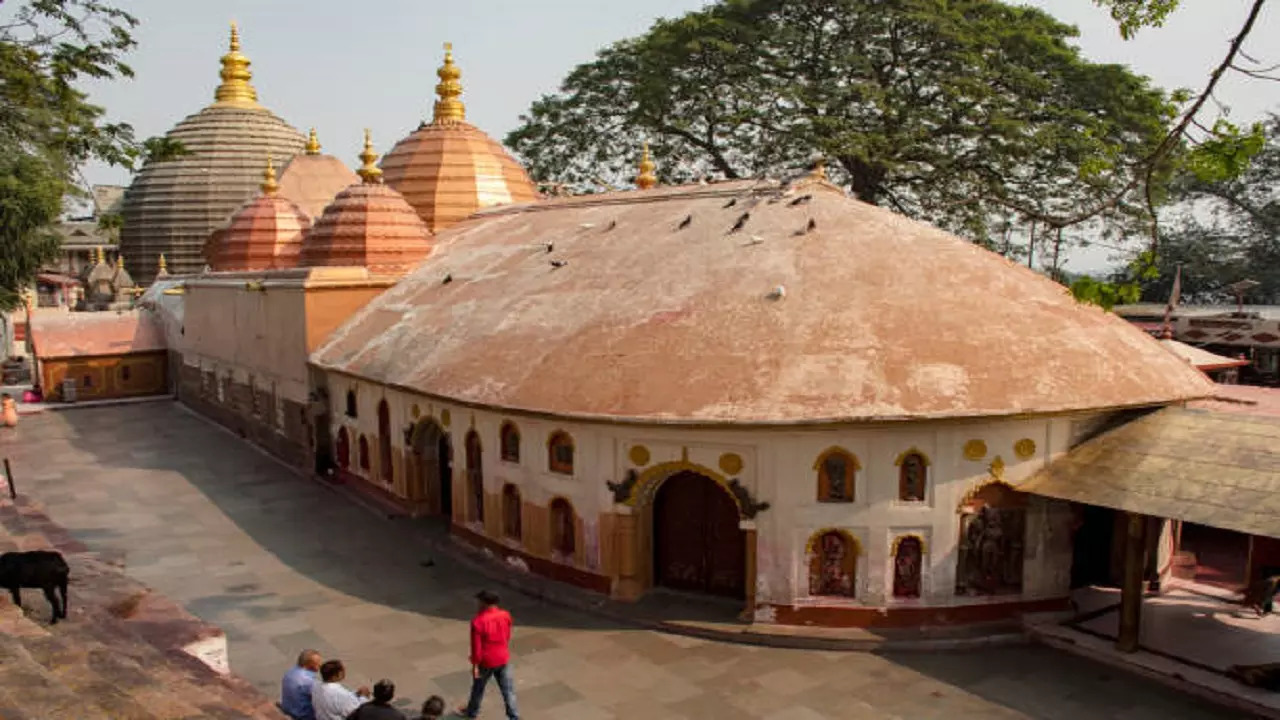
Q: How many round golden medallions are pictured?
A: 6